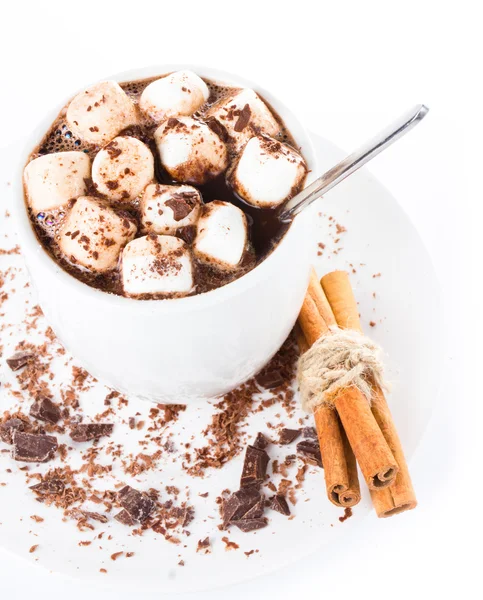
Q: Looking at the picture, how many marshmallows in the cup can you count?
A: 11